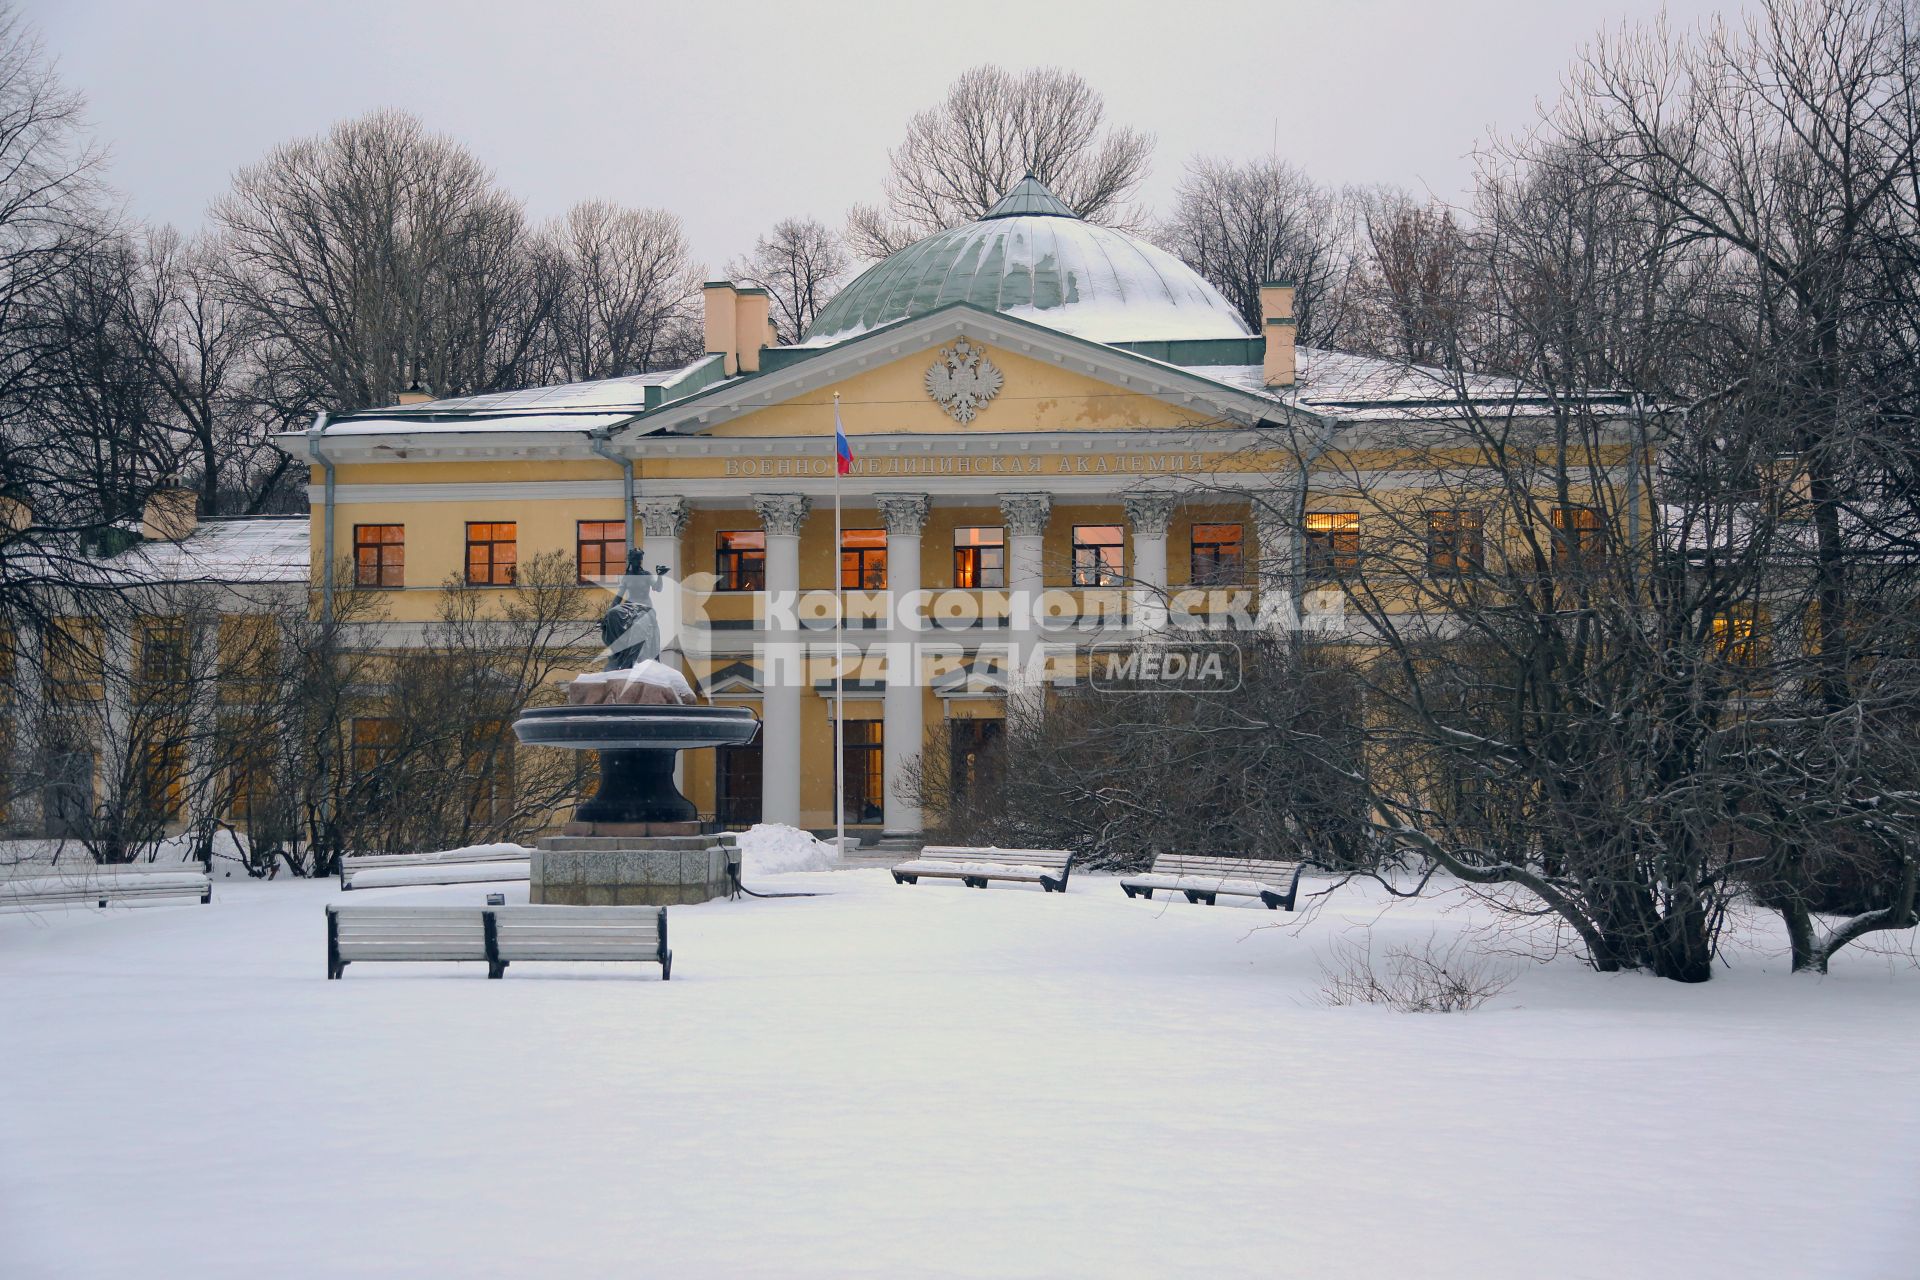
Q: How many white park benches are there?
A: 5